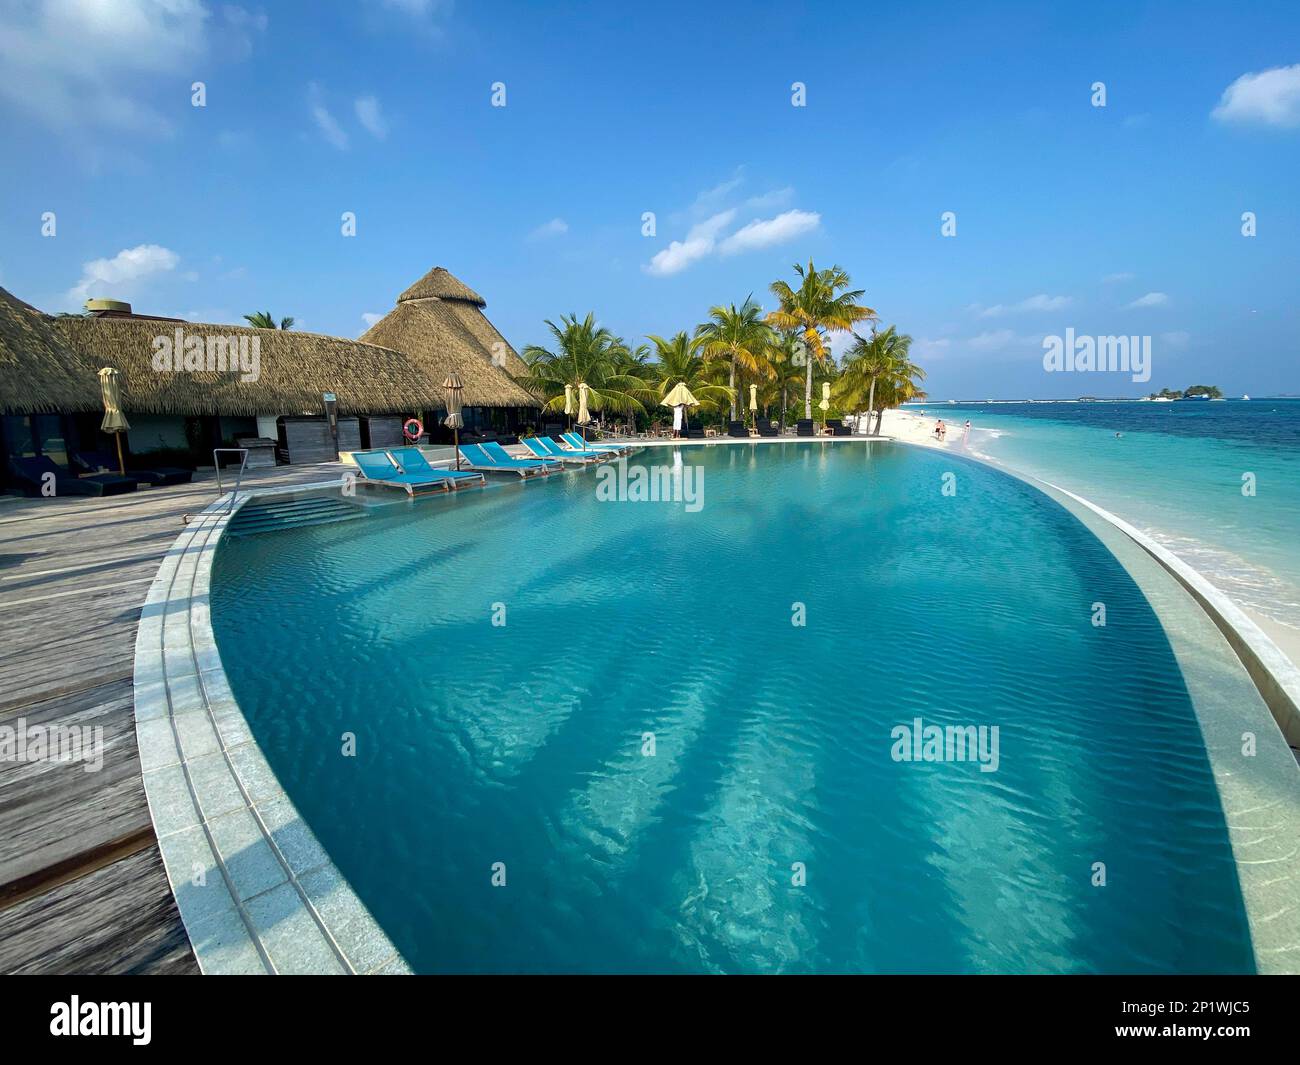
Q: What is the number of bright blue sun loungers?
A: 8